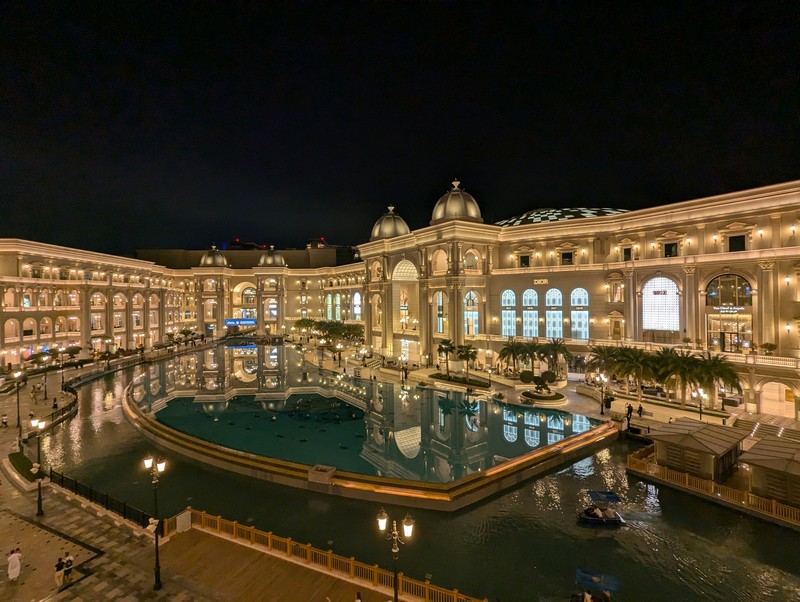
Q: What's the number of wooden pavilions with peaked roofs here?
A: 2